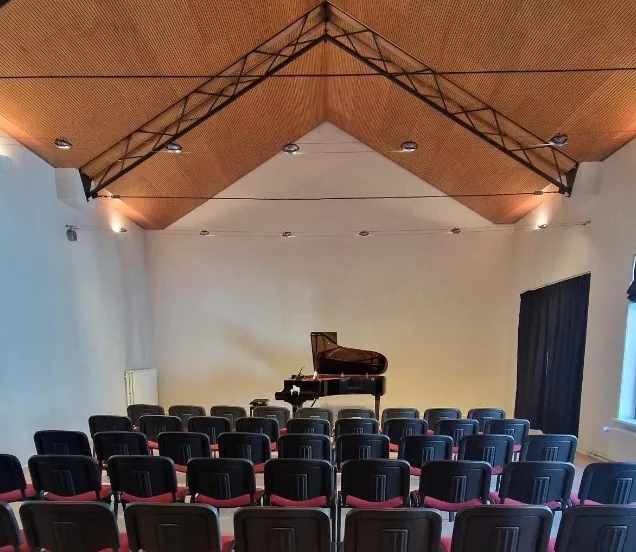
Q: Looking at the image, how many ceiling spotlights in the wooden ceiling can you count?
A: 5